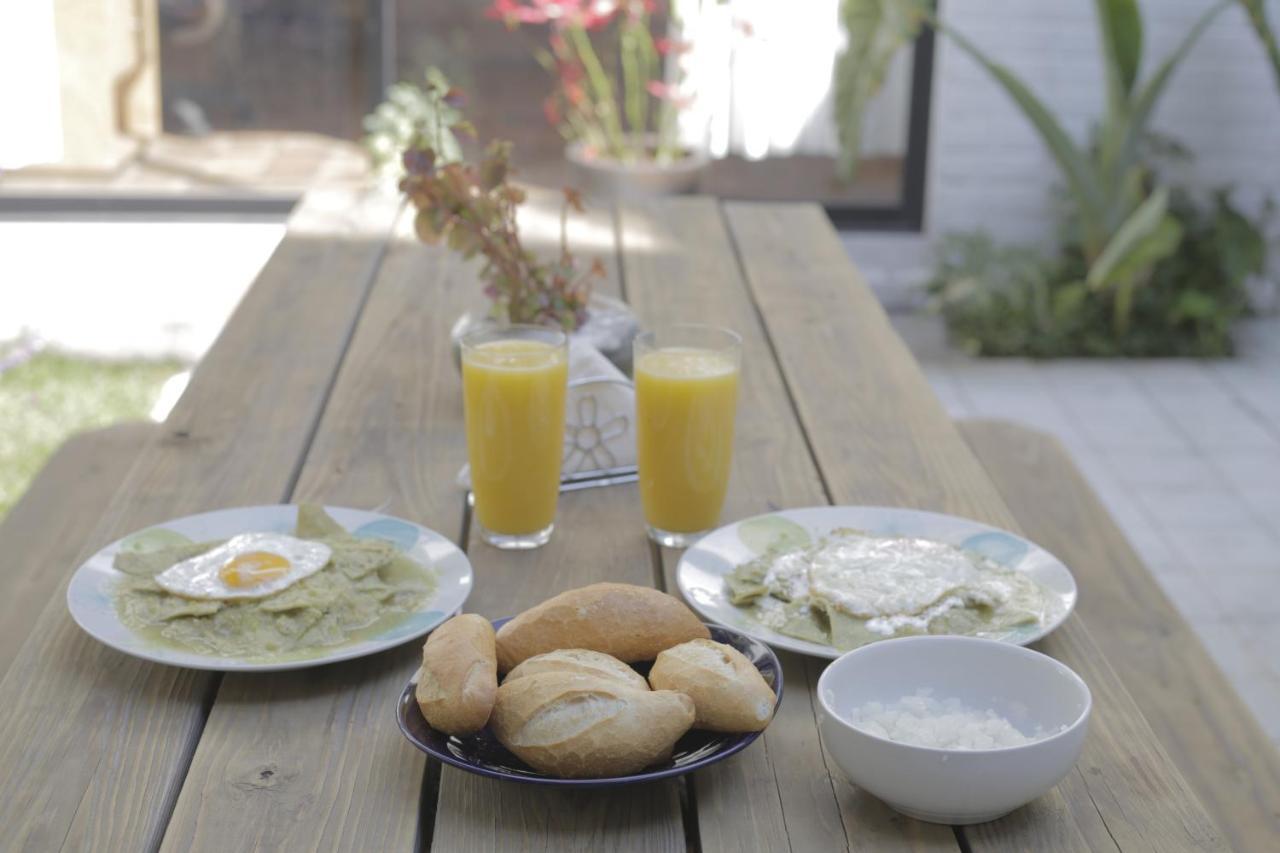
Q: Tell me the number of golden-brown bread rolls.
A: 5